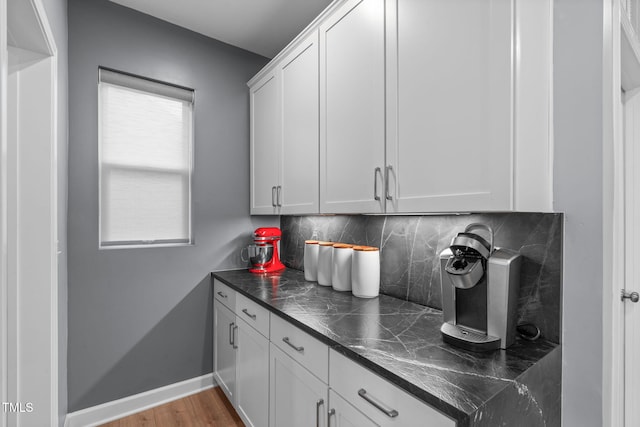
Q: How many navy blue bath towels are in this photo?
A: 0